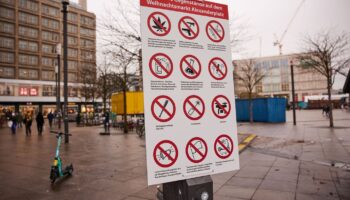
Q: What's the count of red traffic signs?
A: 12